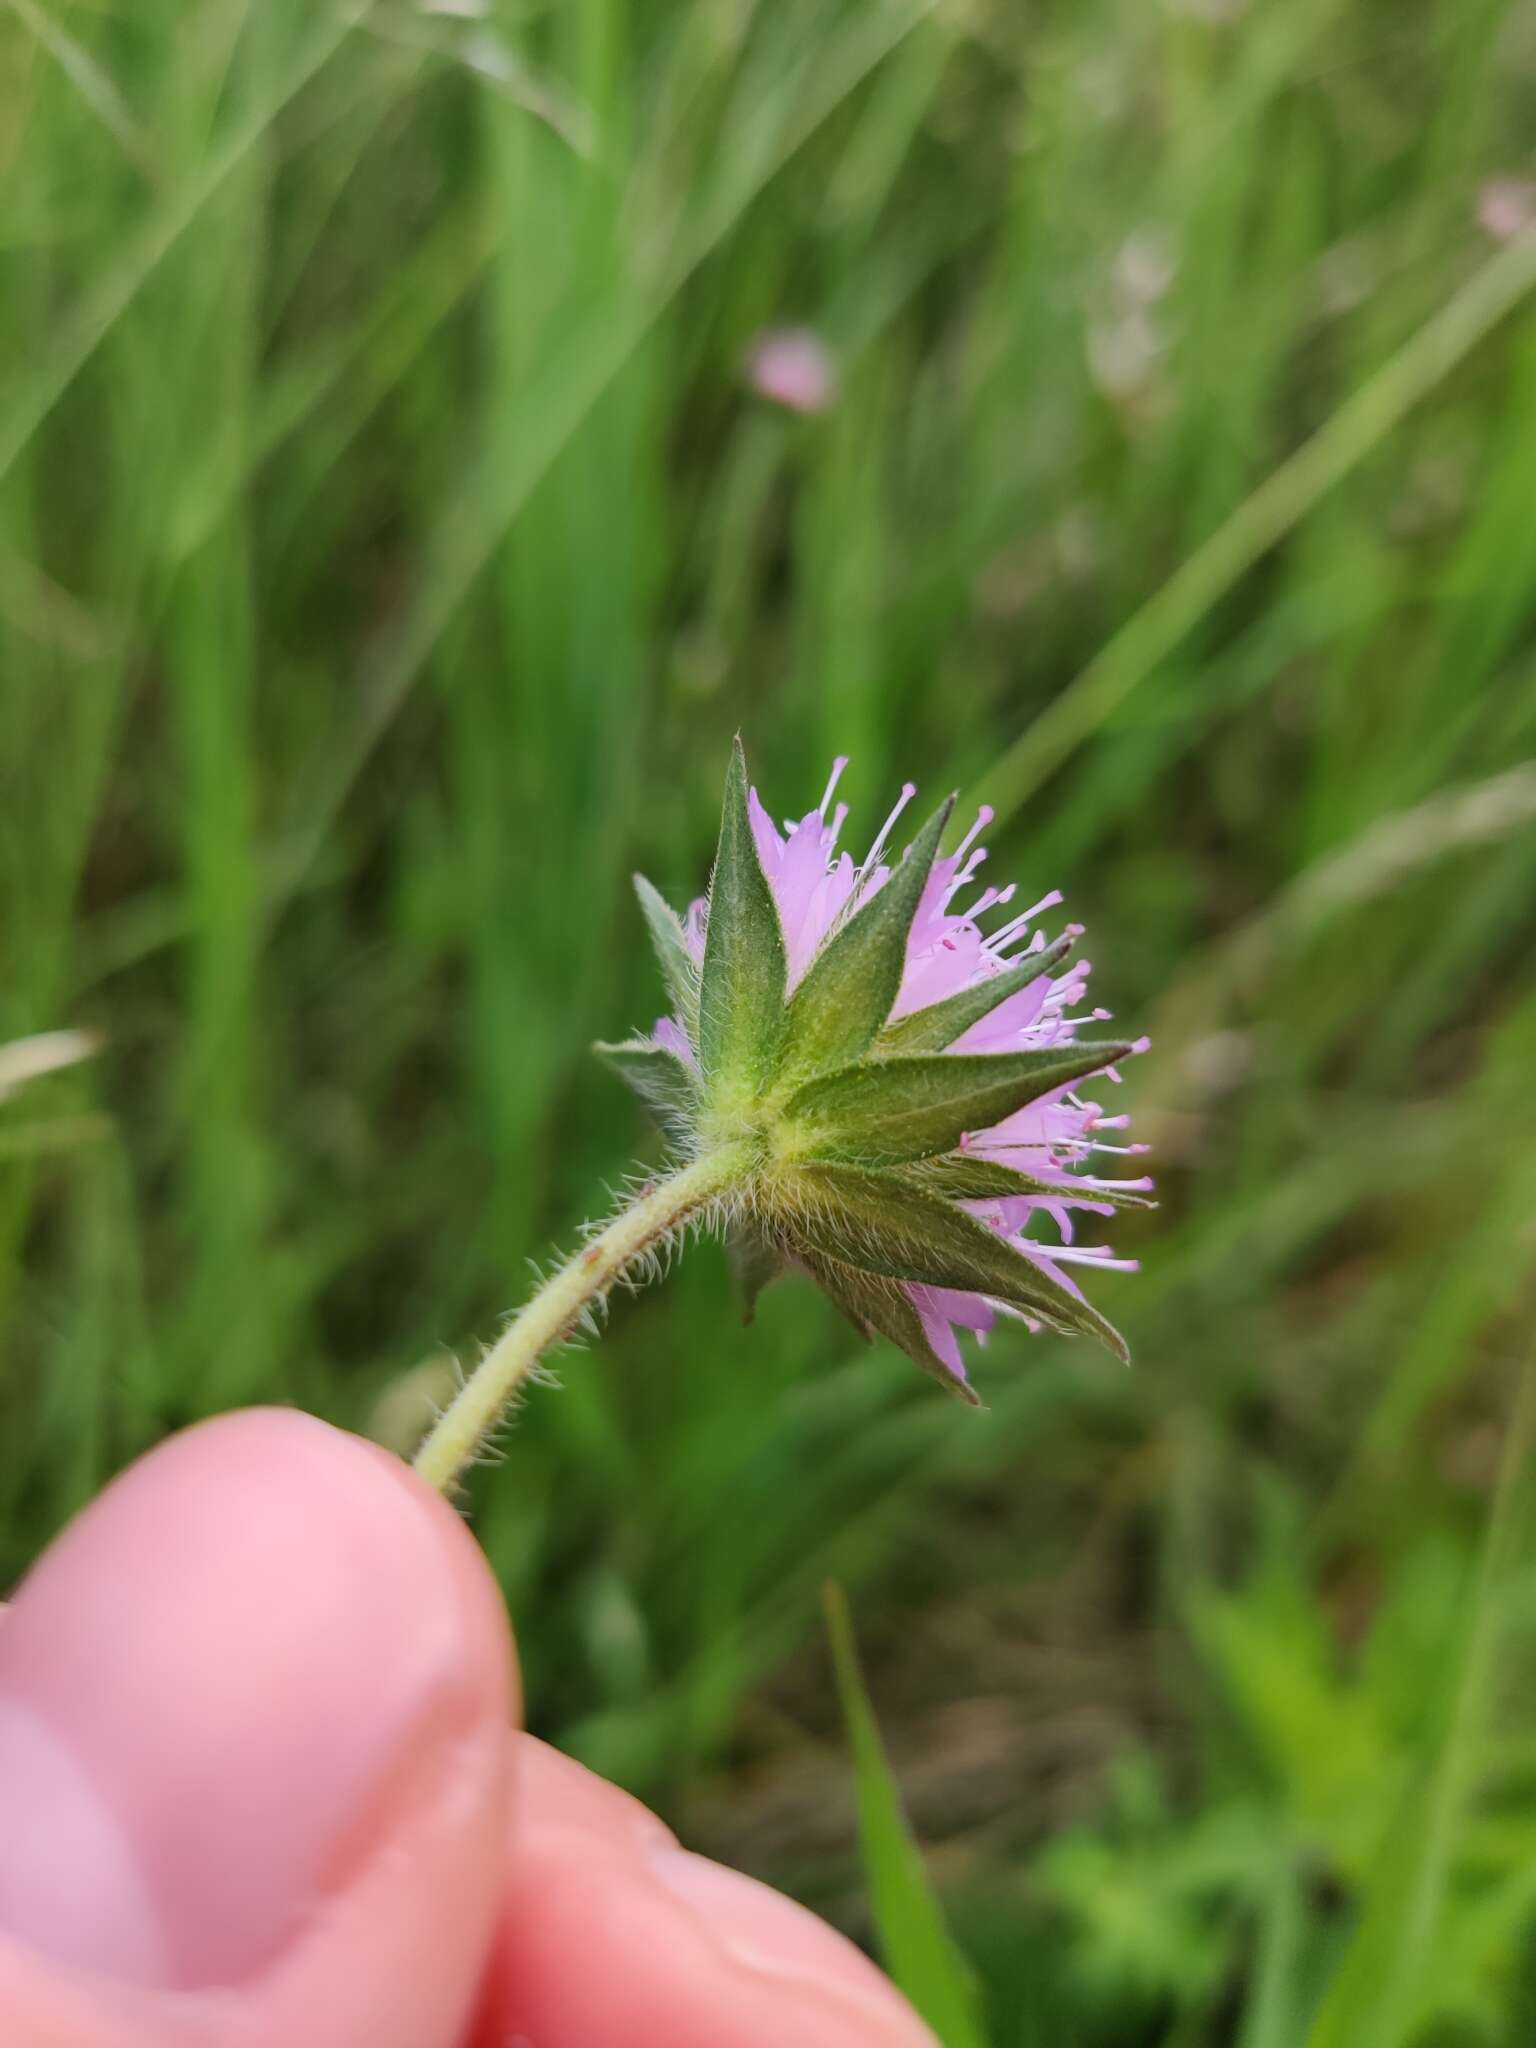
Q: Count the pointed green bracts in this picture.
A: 11